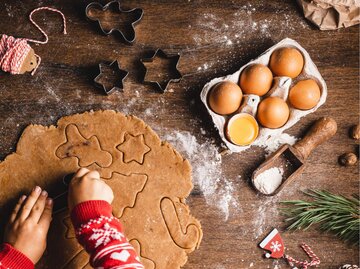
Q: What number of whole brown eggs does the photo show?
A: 5